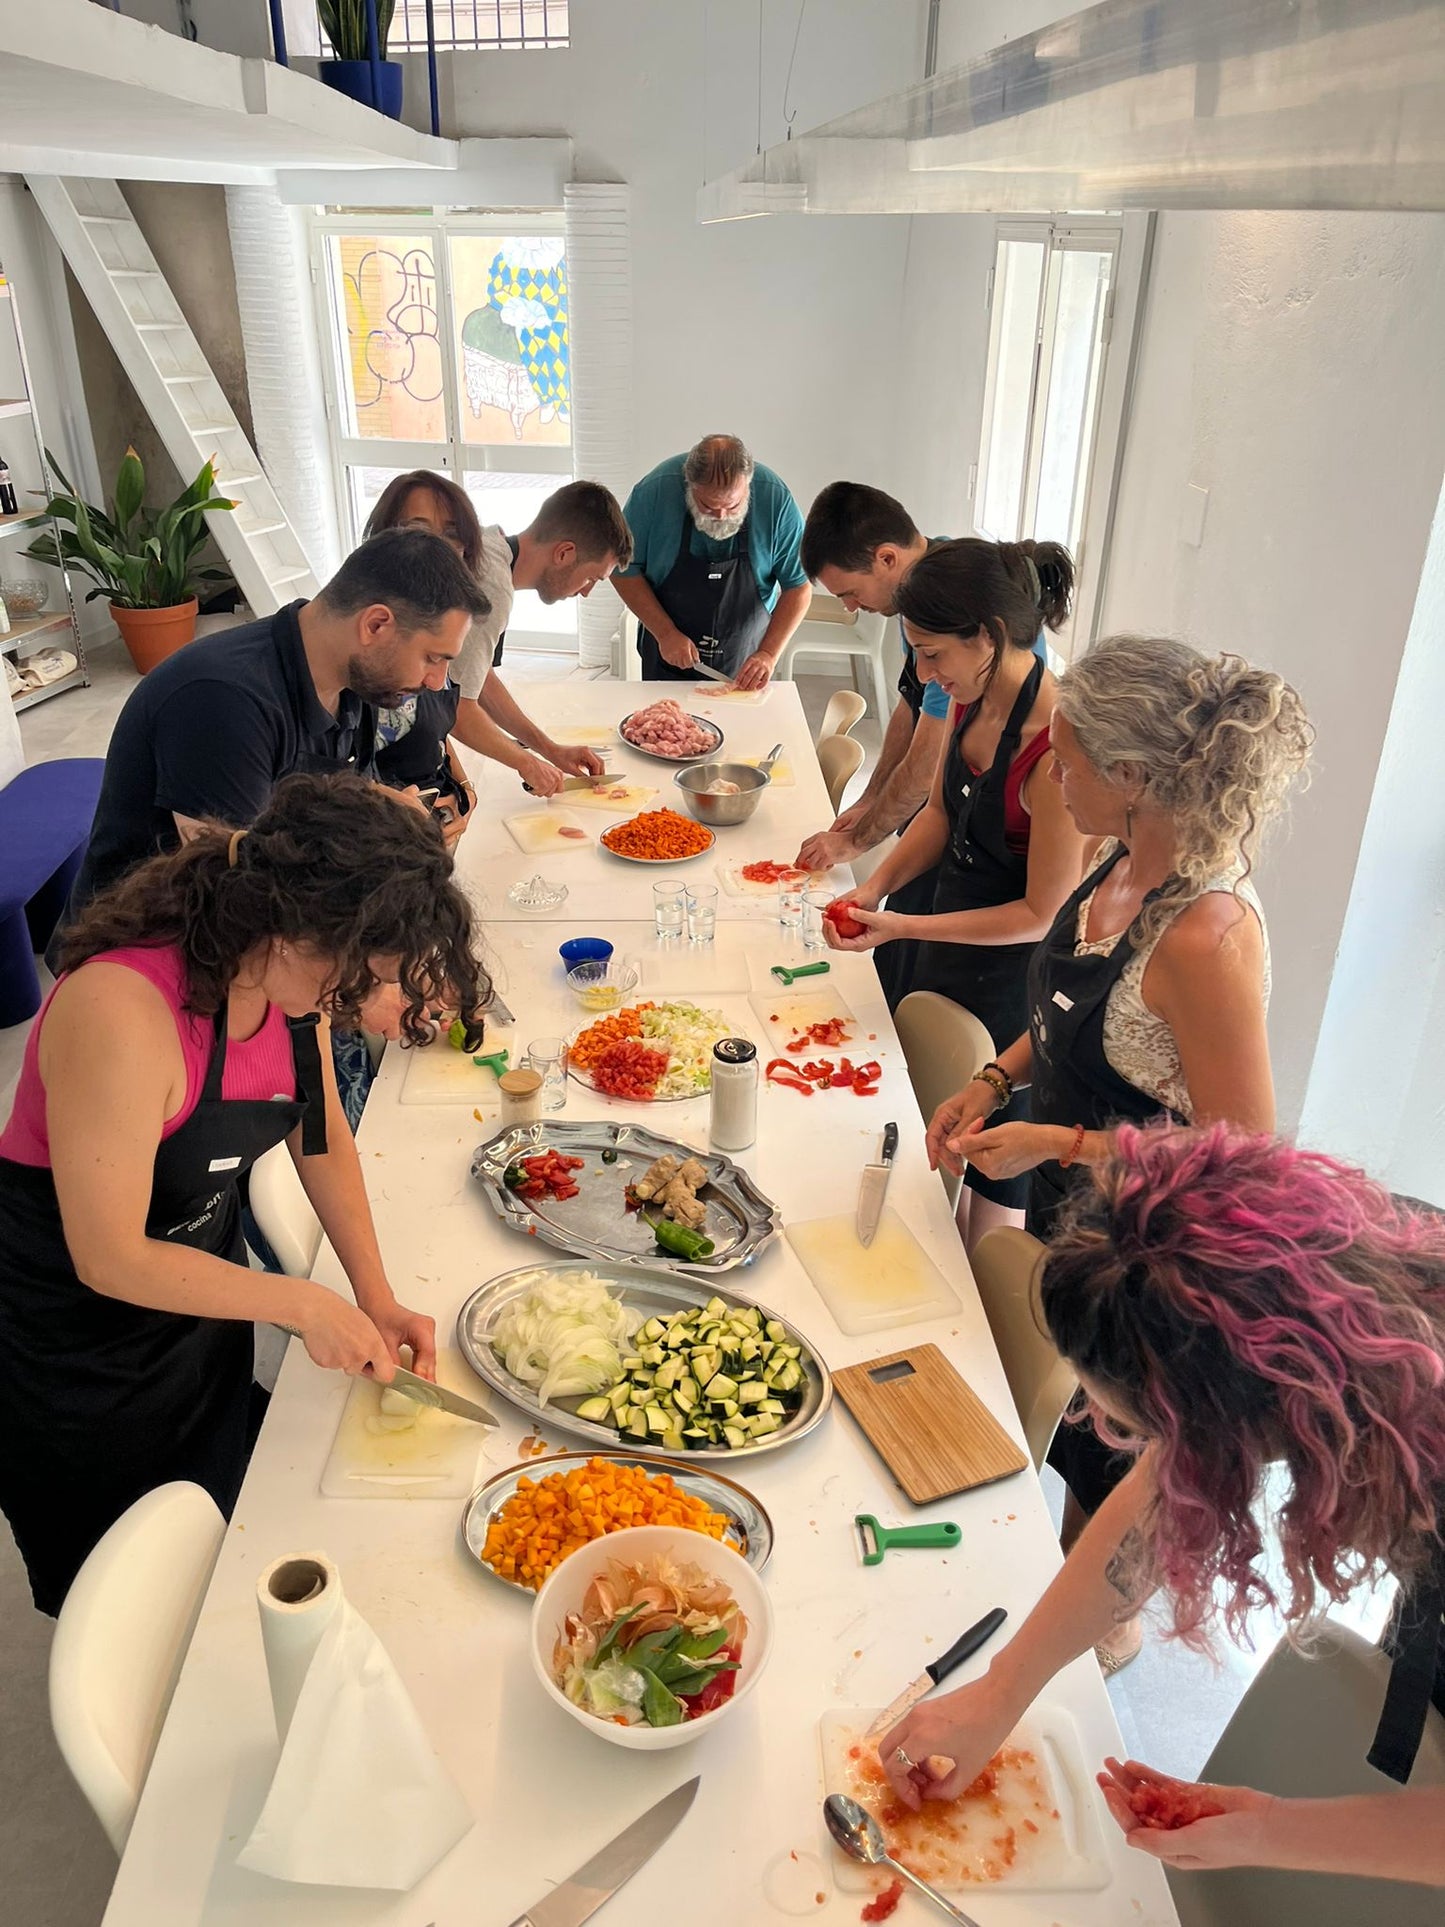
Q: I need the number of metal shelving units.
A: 1